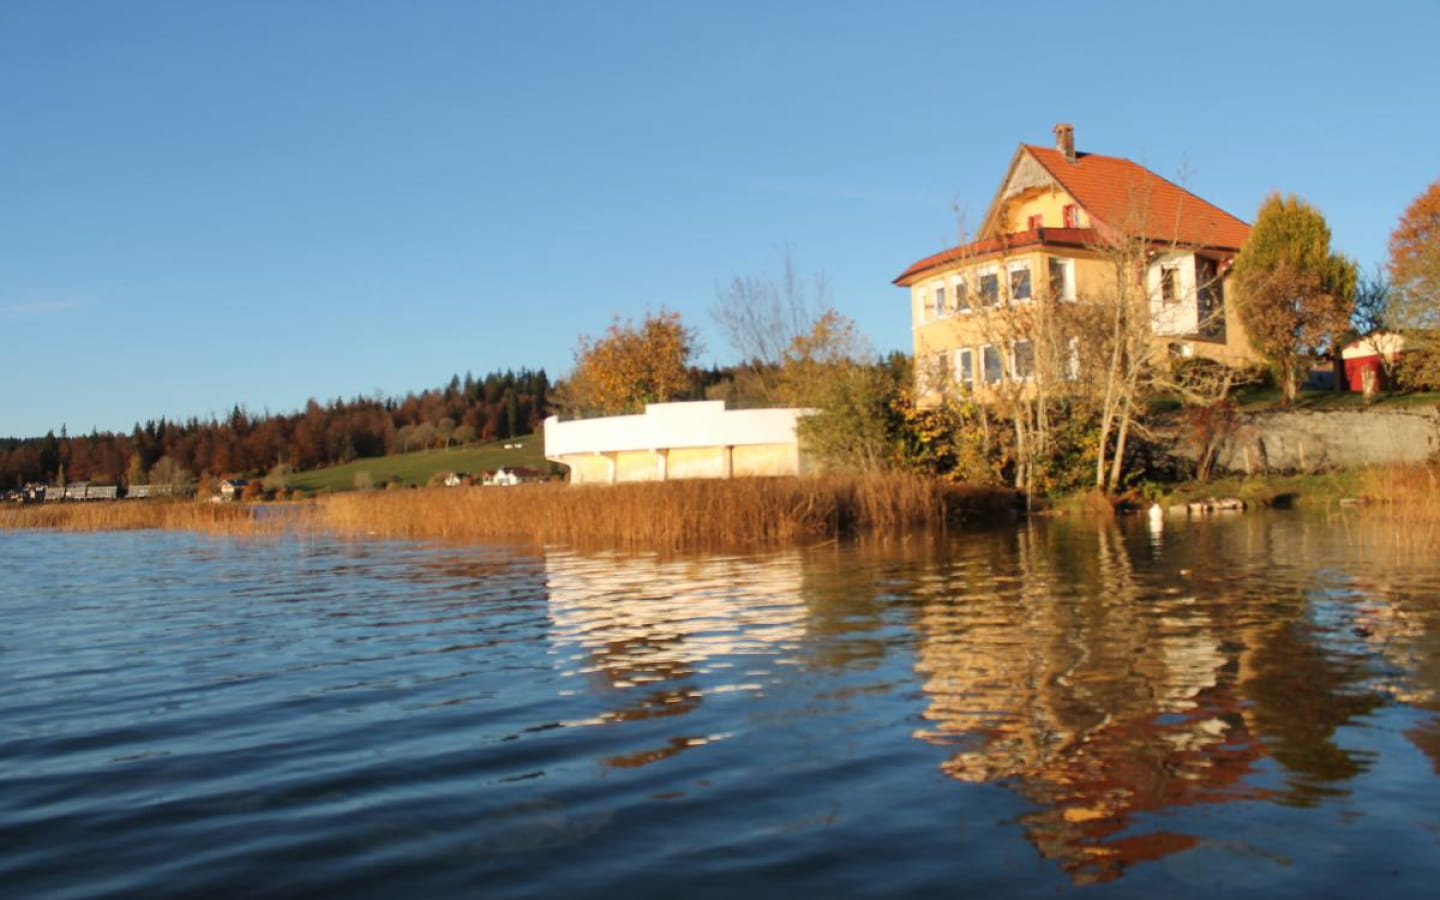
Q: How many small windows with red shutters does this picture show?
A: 2